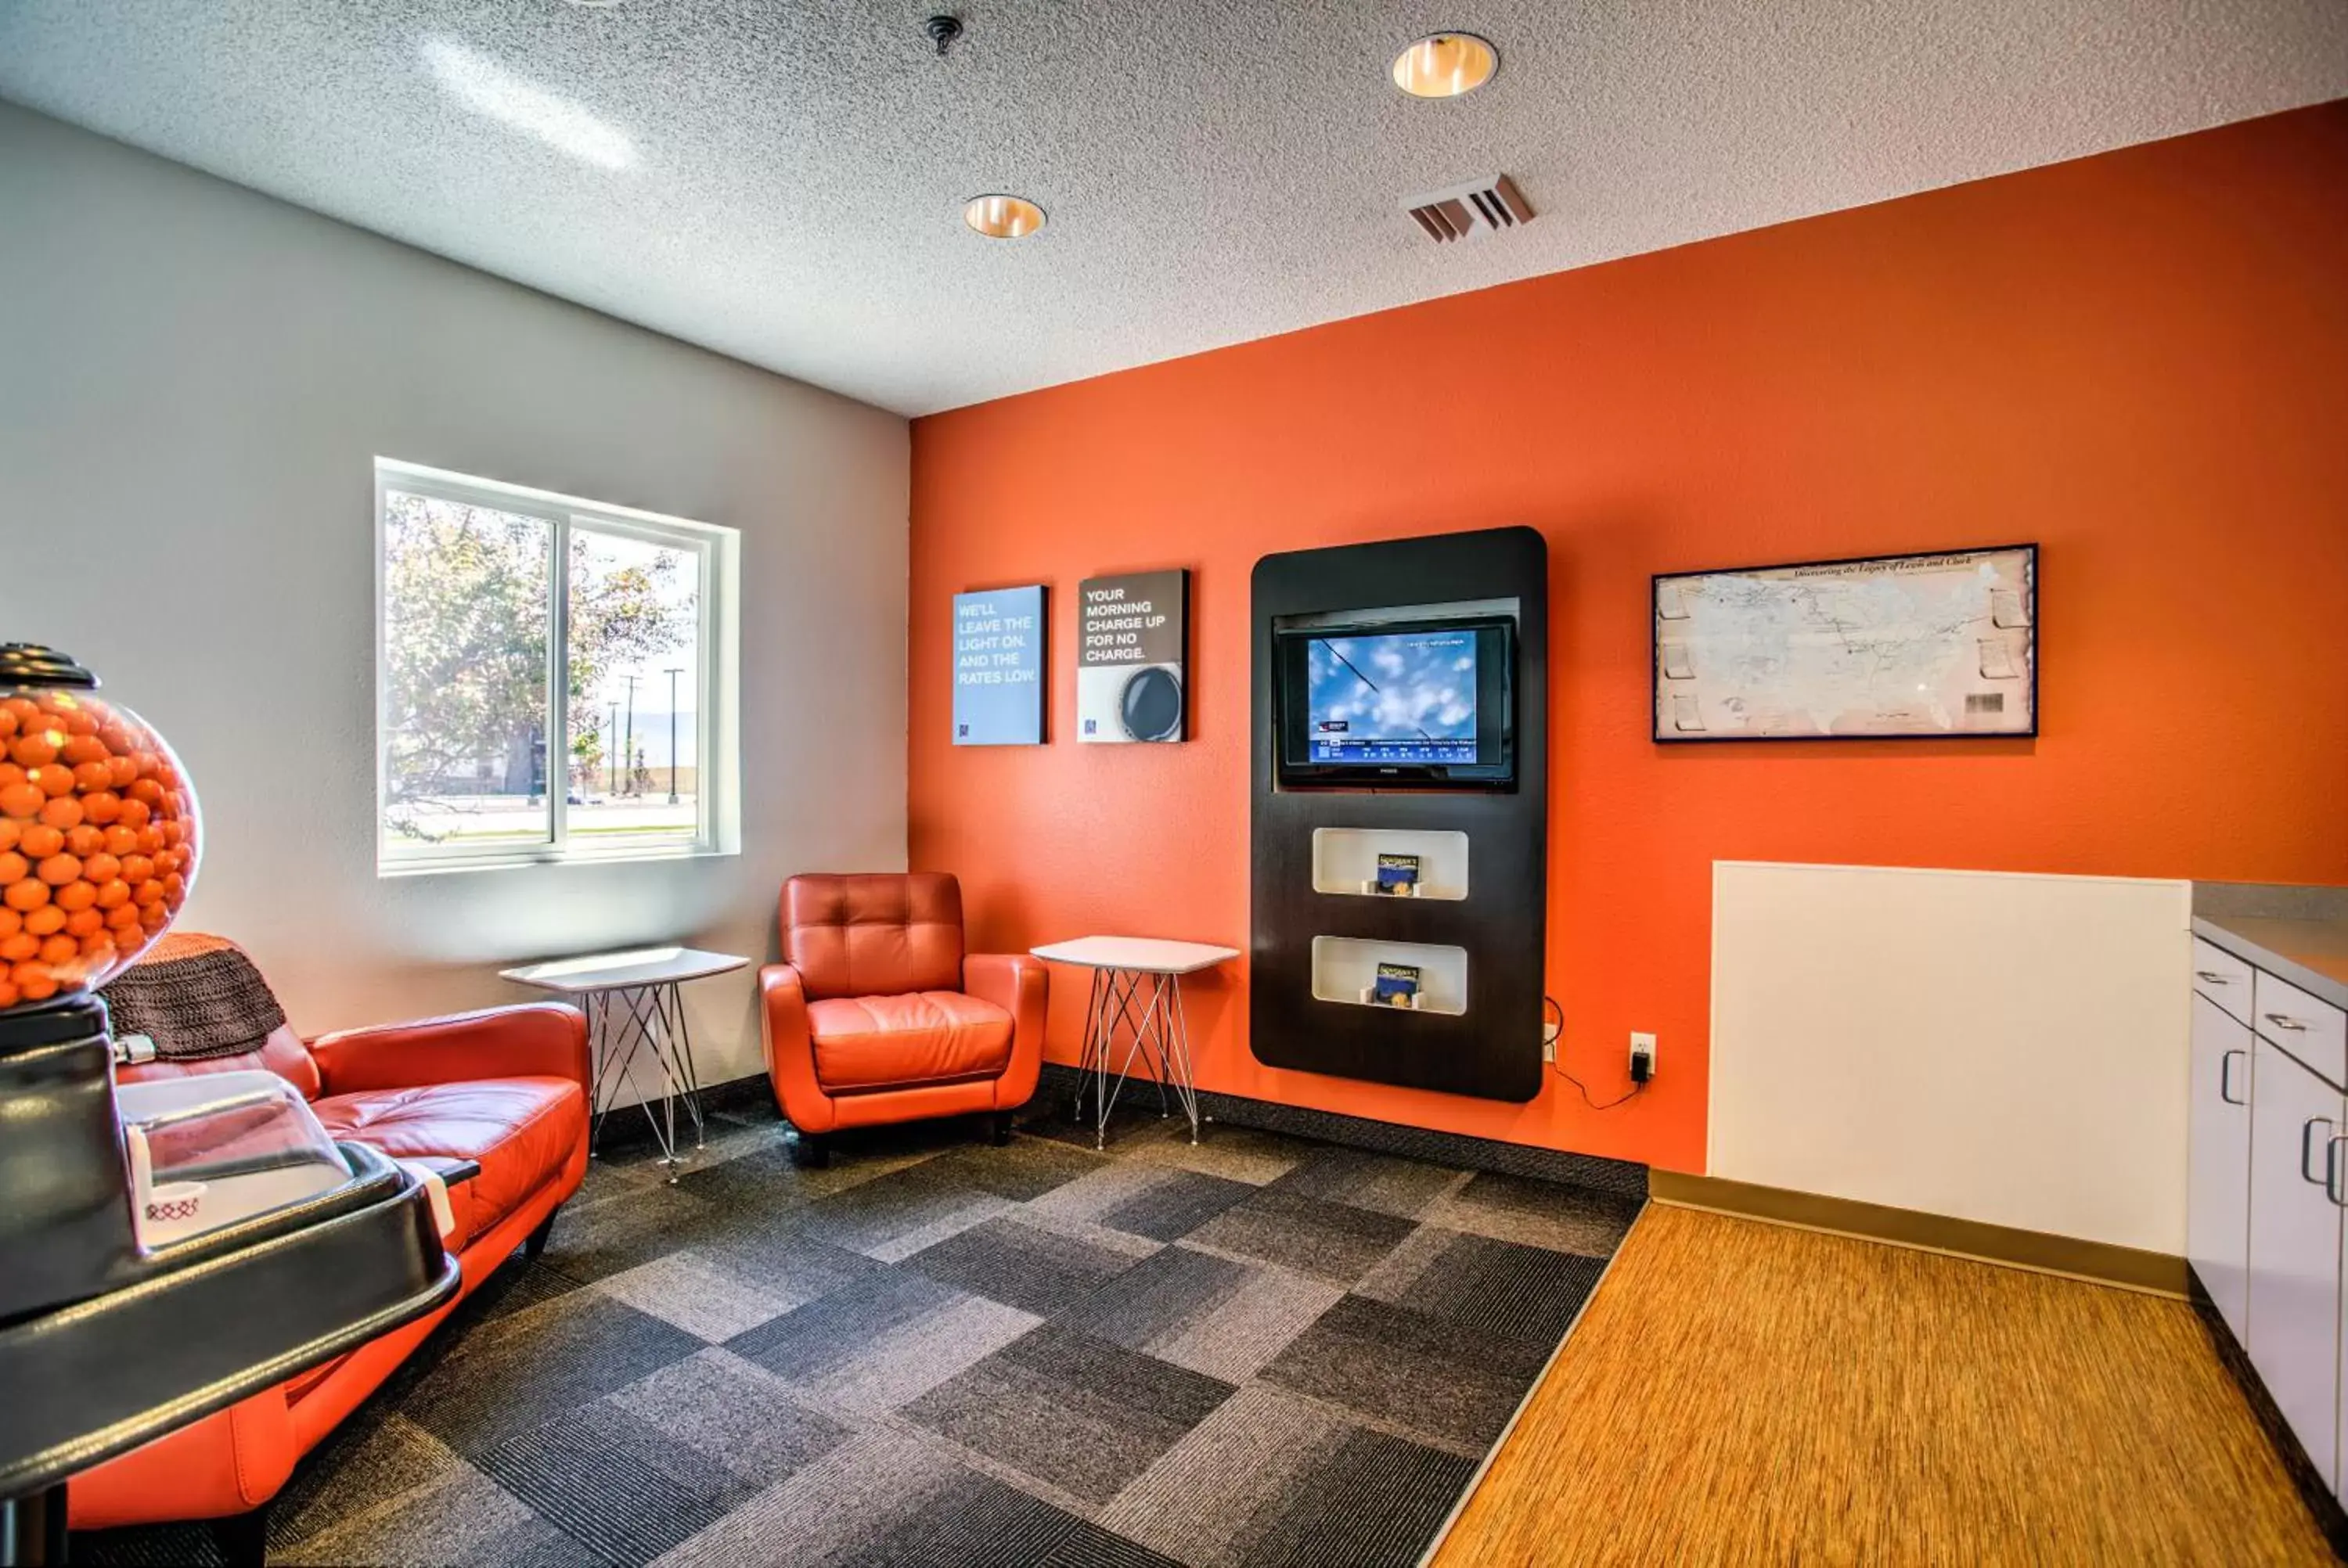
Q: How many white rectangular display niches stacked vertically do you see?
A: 2